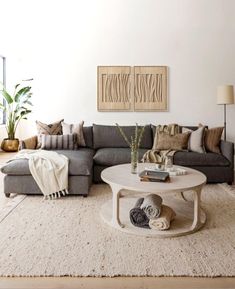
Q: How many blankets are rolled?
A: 3